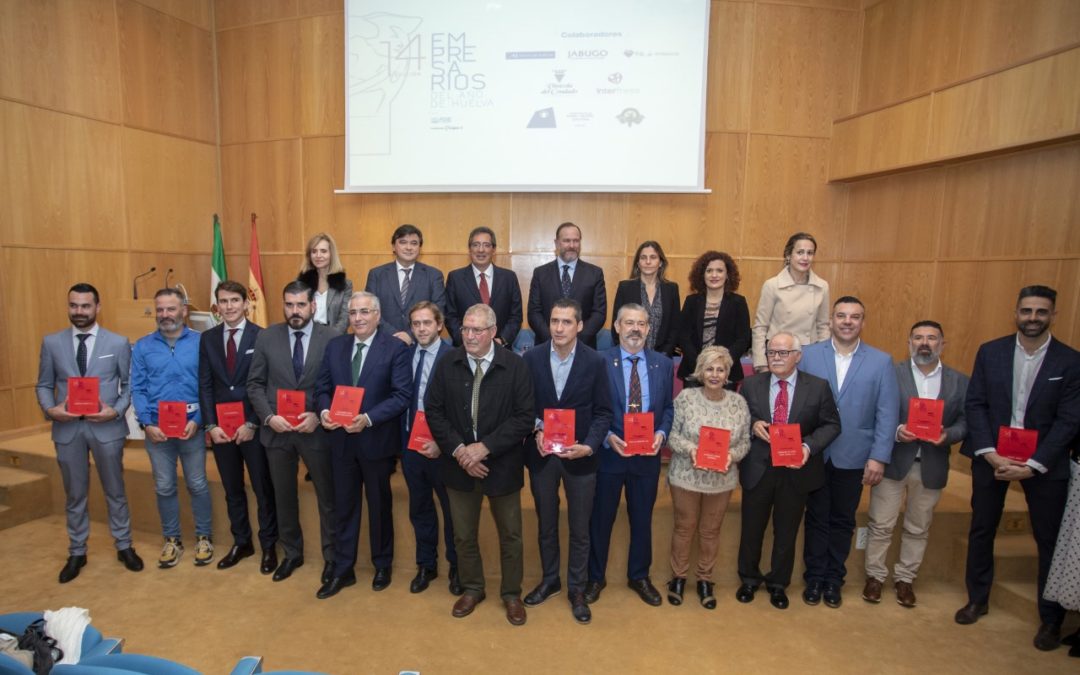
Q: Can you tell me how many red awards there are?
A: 12